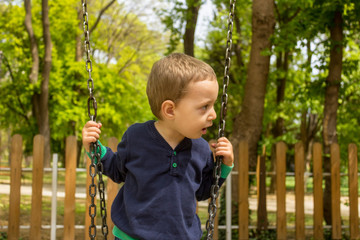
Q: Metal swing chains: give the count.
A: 2